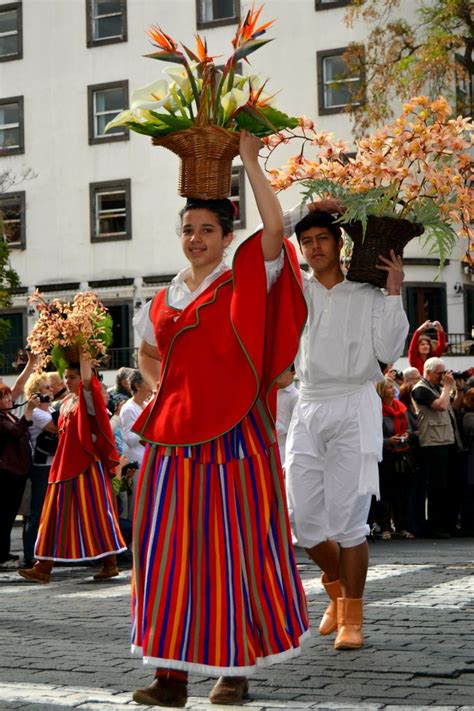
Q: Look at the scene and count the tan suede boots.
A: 2